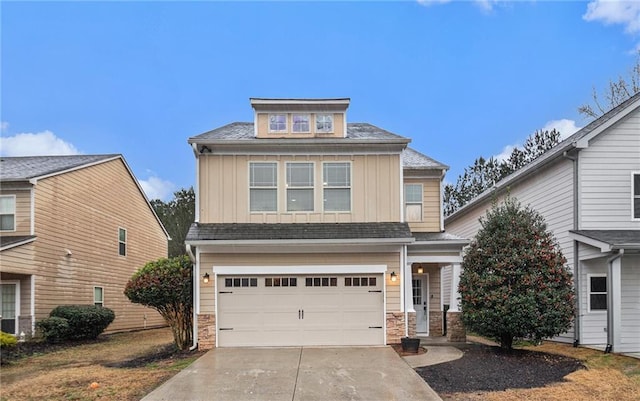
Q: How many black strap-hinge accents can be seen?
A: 4